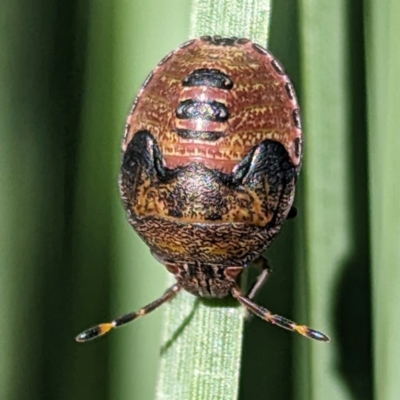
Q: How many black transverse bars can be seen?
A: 3